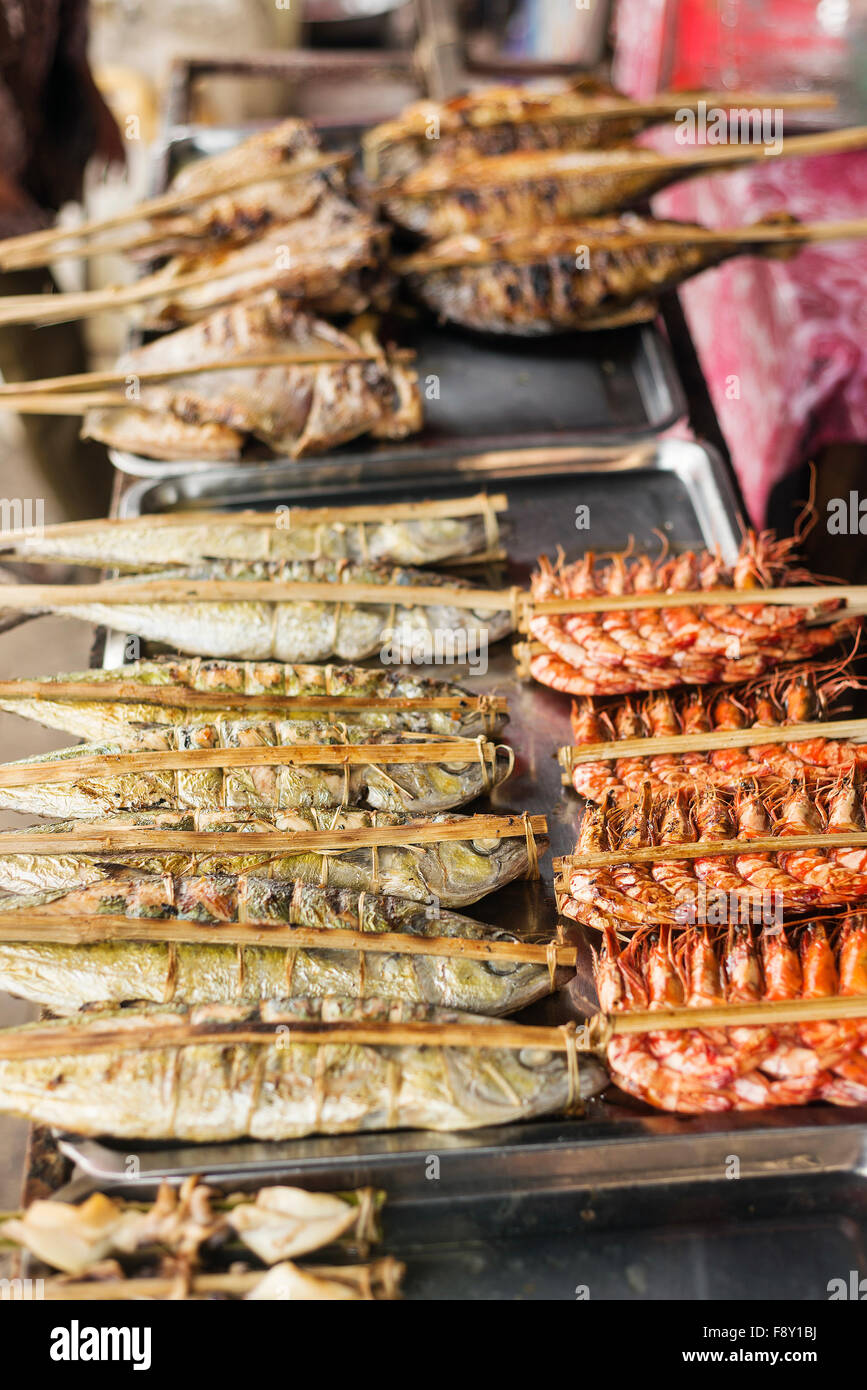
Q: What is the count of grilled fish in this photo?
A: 13